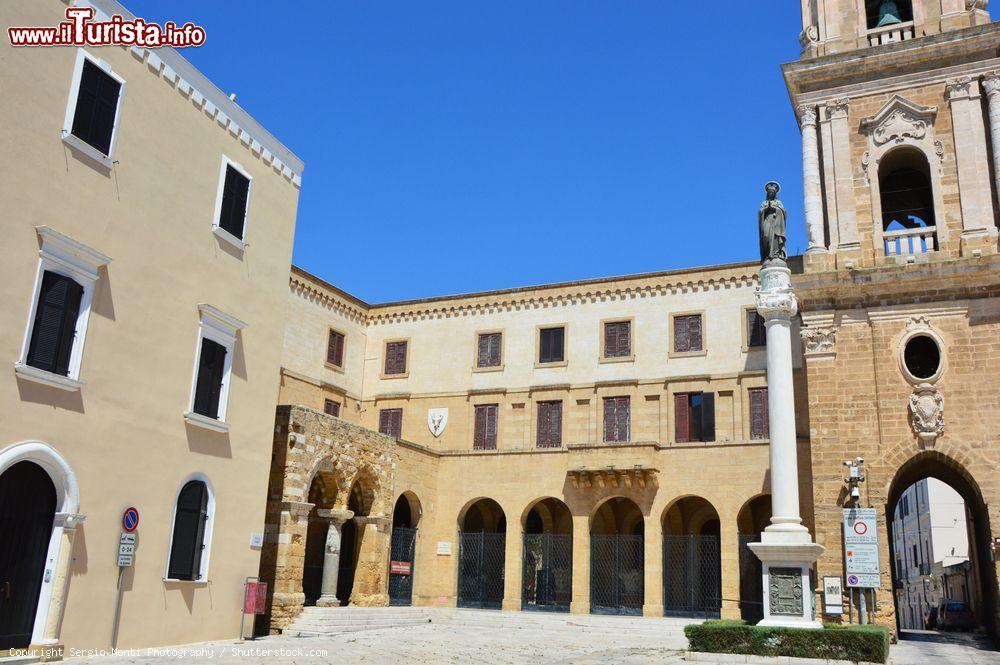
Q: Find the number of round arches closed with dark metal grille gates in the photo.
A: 6